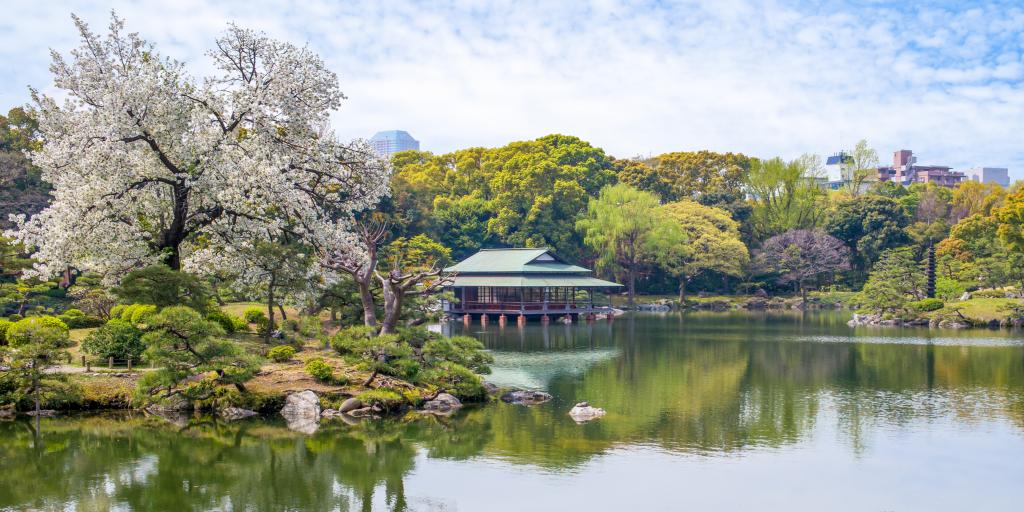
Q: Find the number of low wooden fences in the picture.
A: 1